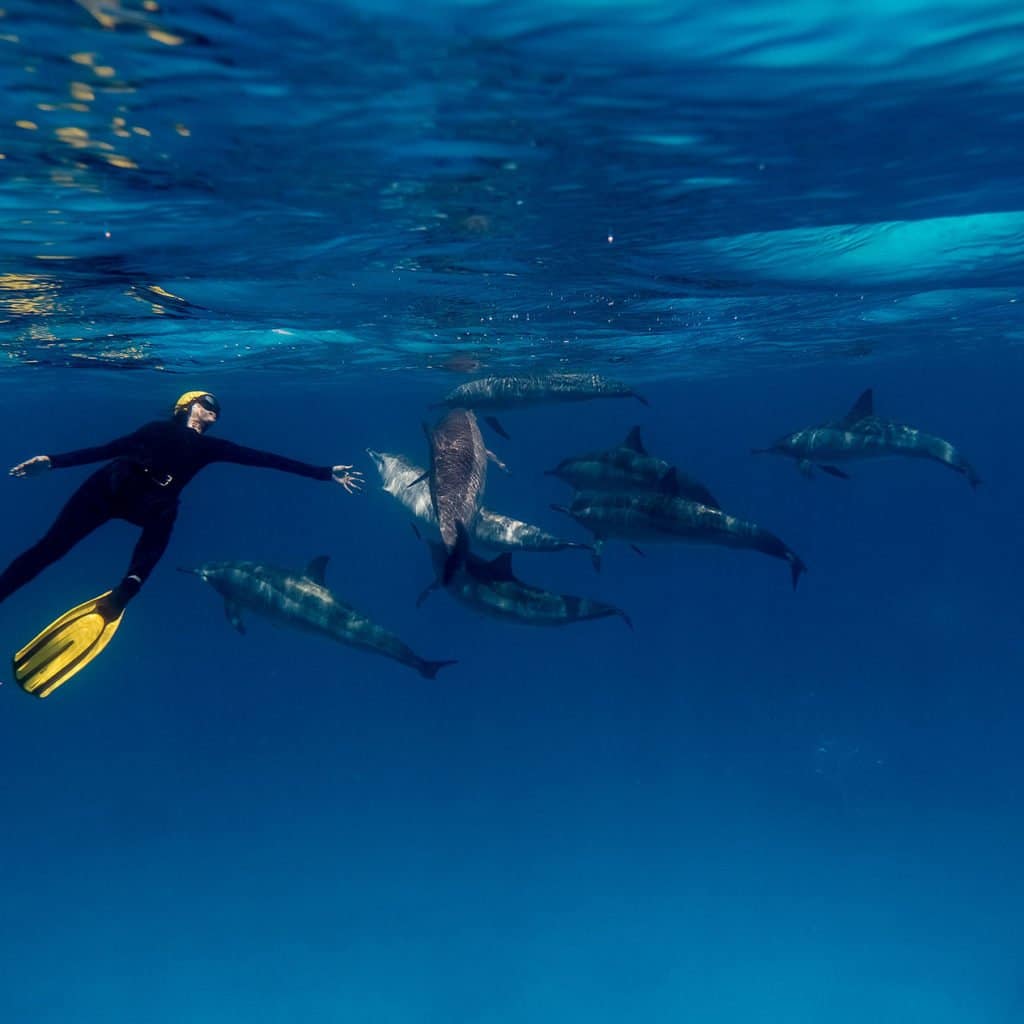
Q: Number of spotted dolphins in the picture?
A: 8